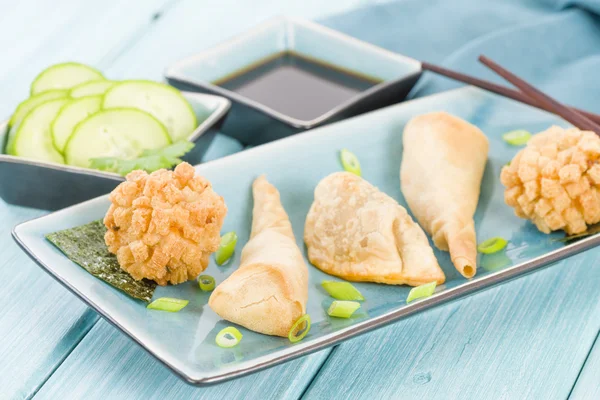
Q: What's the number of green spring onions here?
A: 11